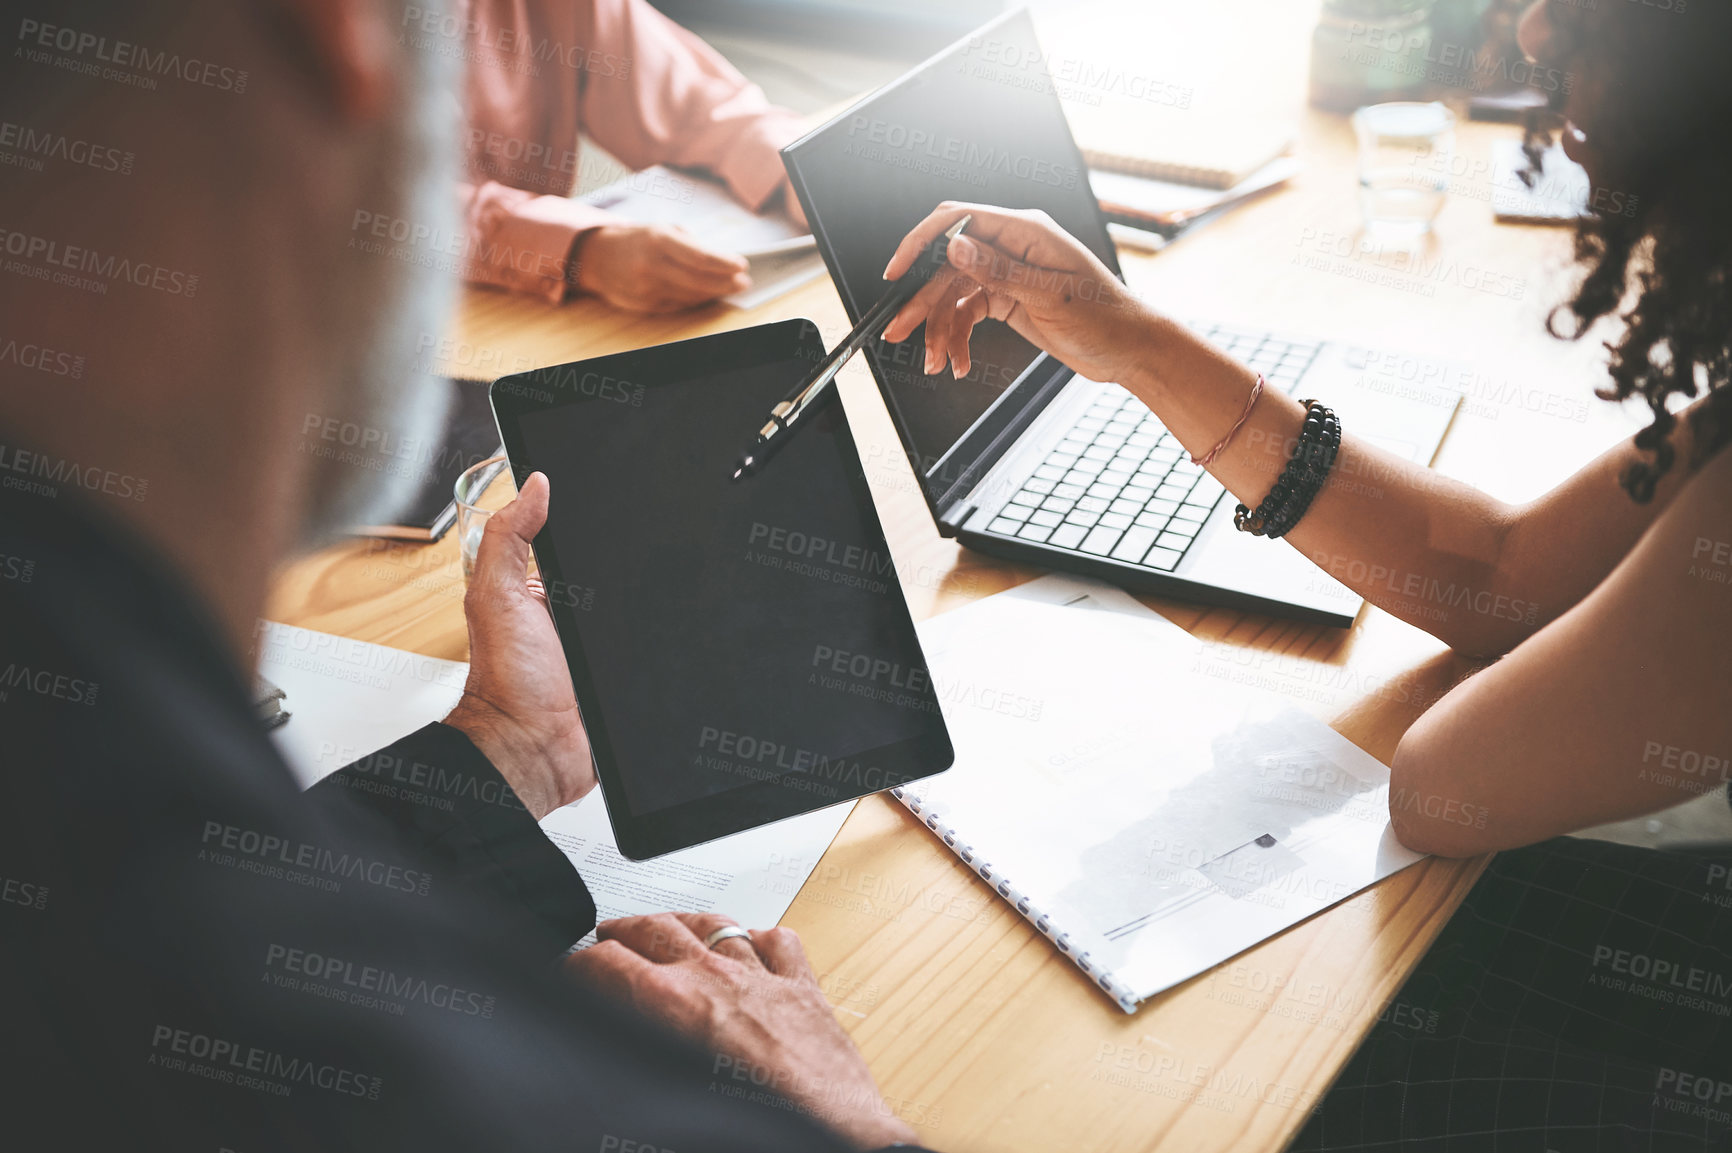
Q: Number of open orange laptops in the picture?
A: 0